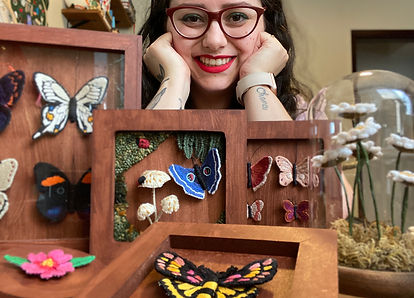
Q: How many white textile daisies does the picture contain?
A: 6